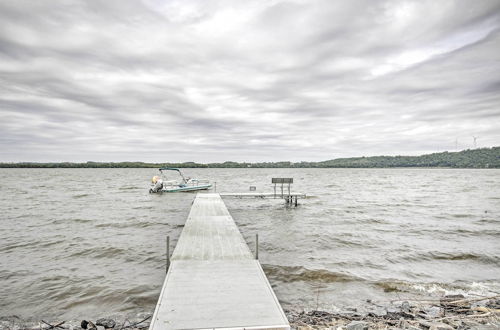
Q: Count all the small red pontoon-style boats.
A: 0